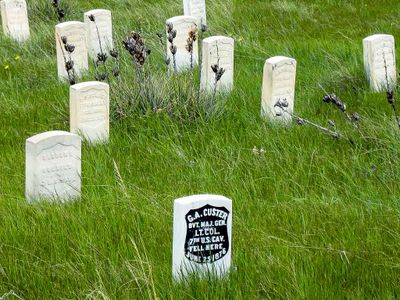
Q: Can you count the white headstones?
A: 11